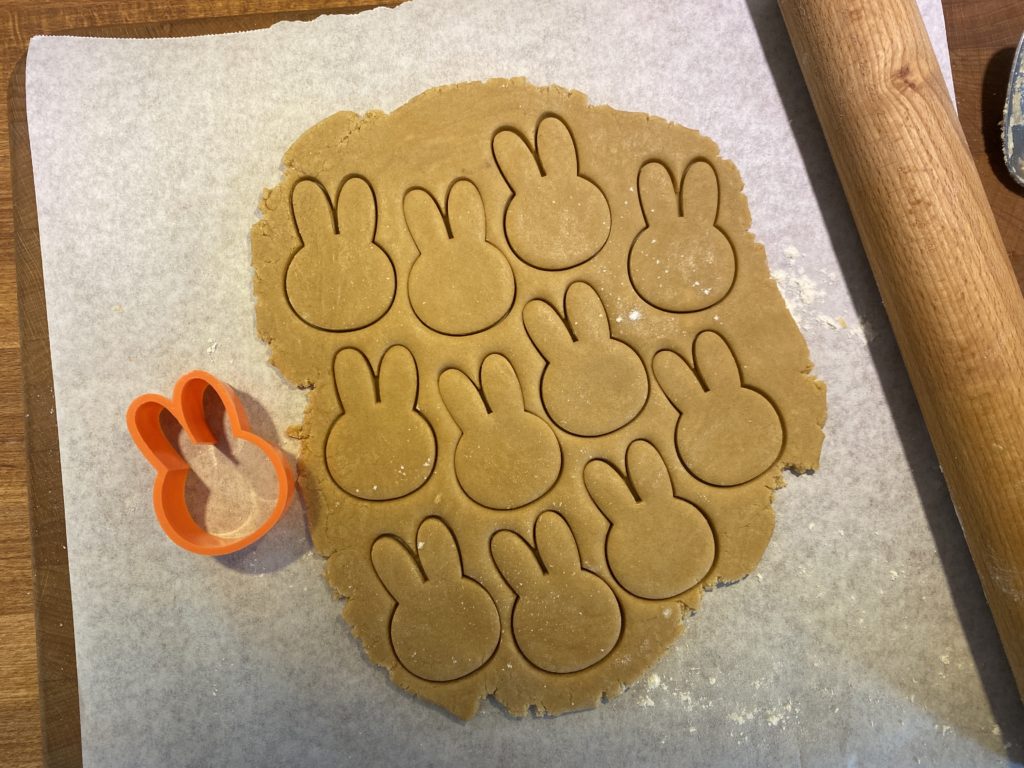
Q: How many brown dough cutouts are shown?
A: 11